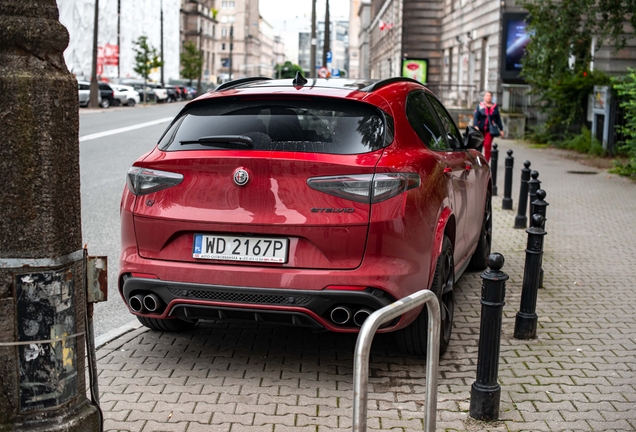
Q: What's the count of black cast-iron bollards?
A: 7